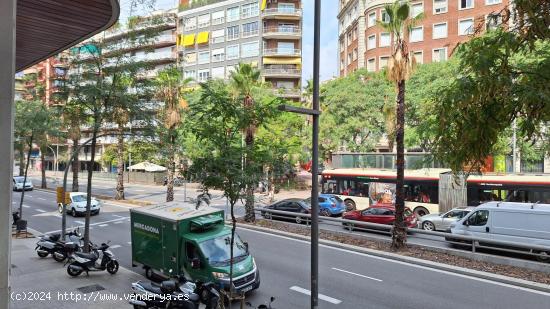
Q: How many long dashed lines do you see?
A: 2